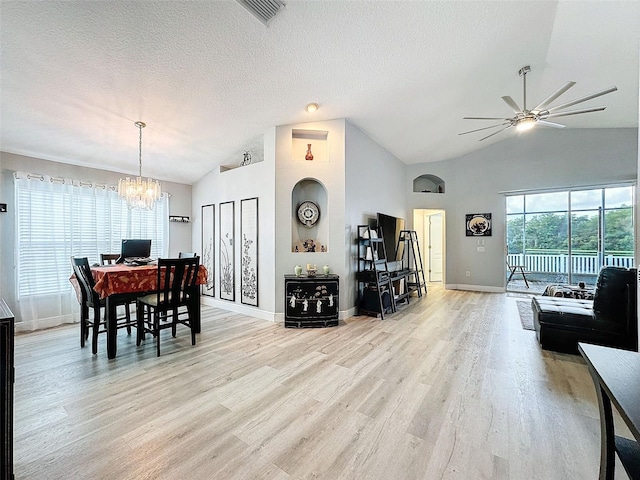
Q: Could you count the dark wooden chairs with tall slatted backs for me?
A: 4